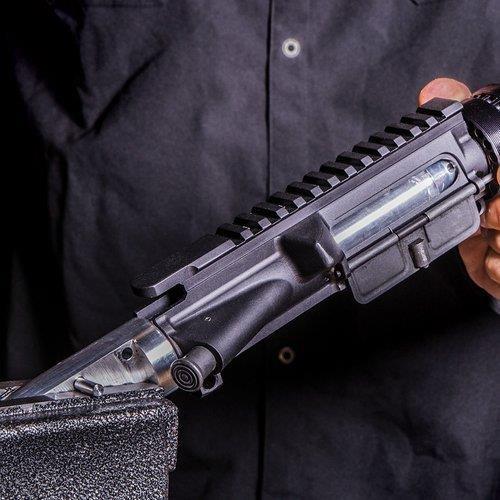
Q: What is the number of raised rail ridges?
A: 13